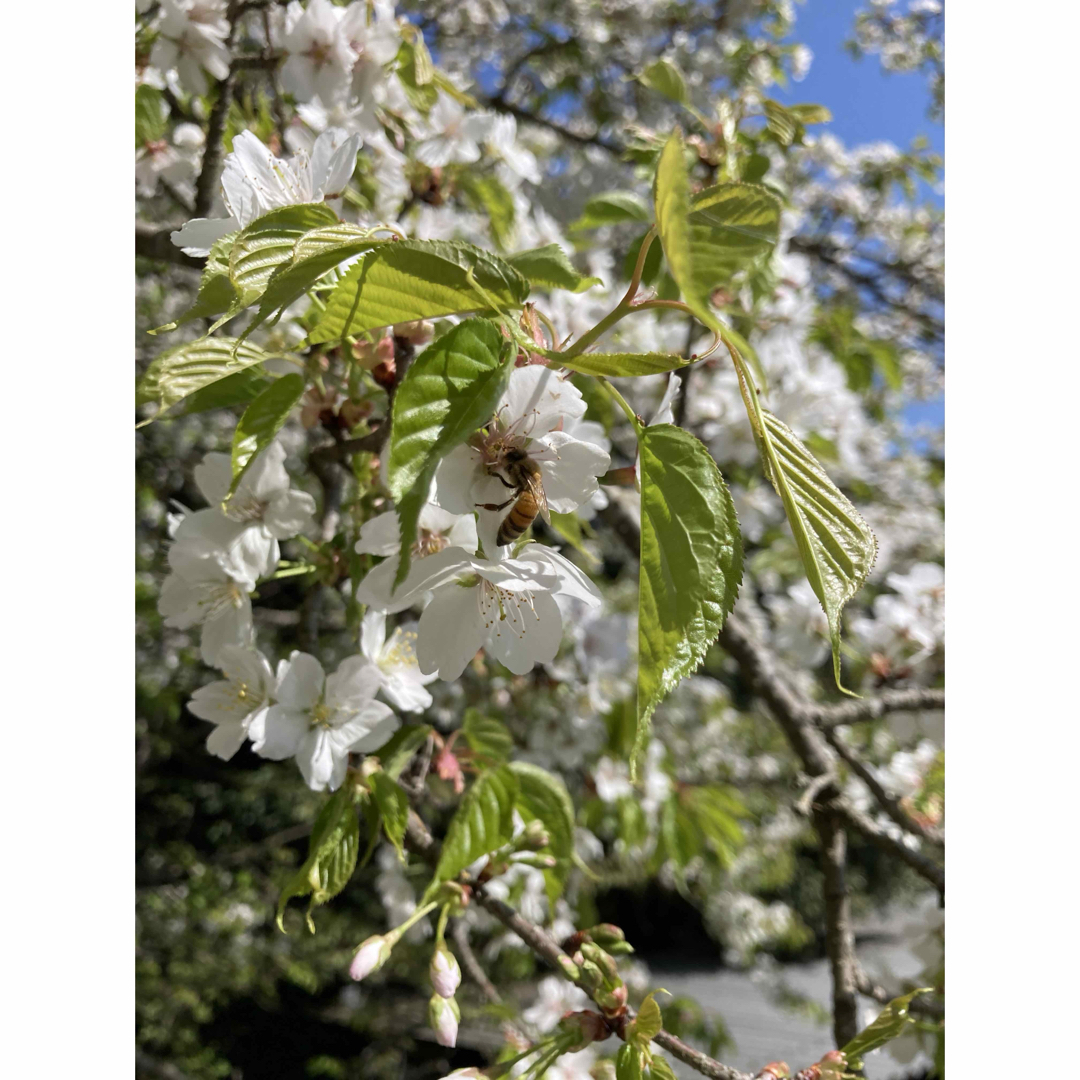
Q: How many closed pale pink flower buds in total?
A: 3